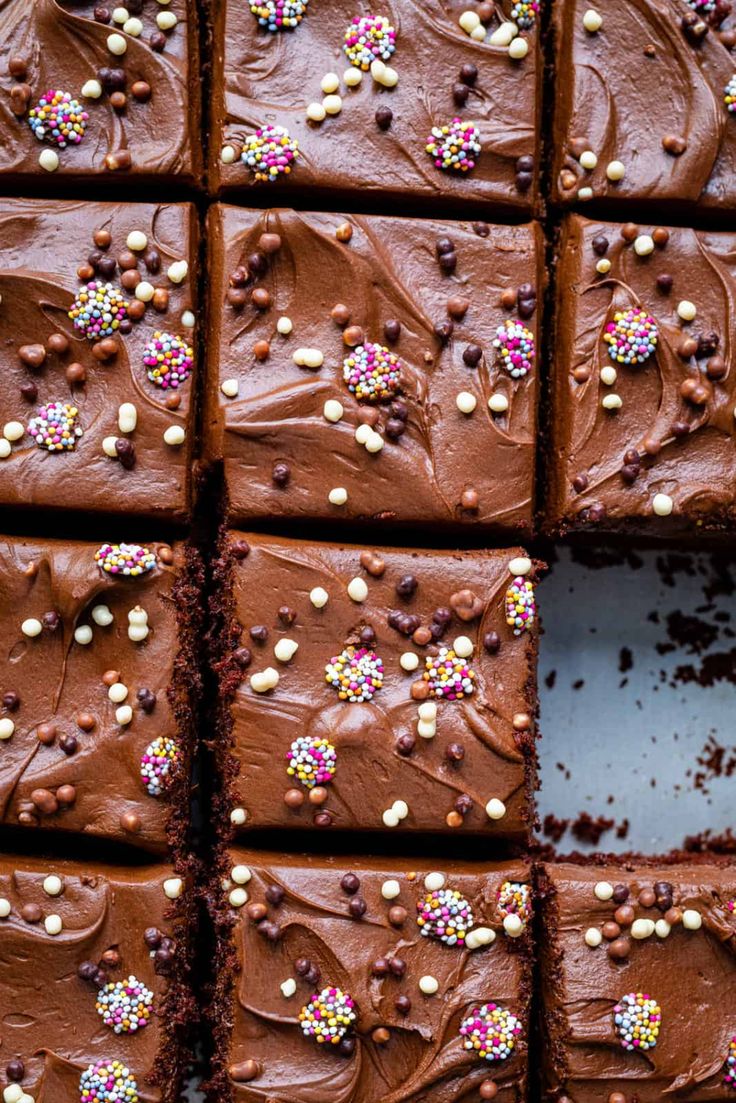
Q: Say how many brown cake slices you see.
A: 11